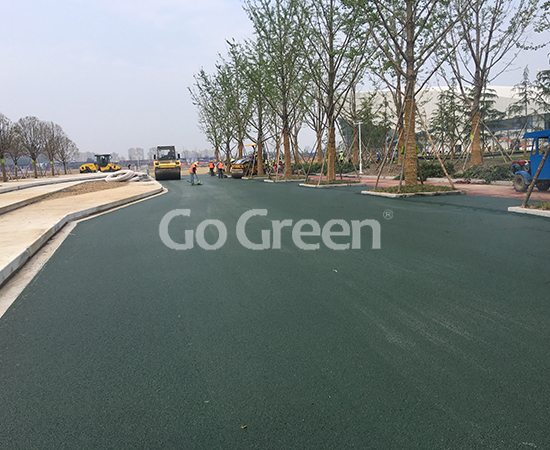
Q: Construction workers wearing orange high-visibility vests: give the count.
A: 3